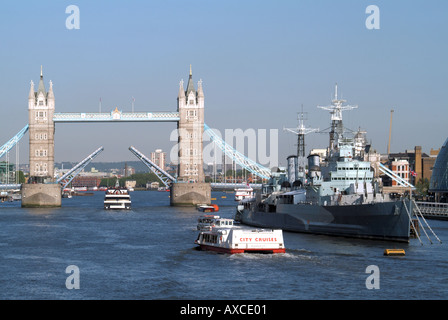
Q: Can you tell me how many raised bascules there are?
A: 2